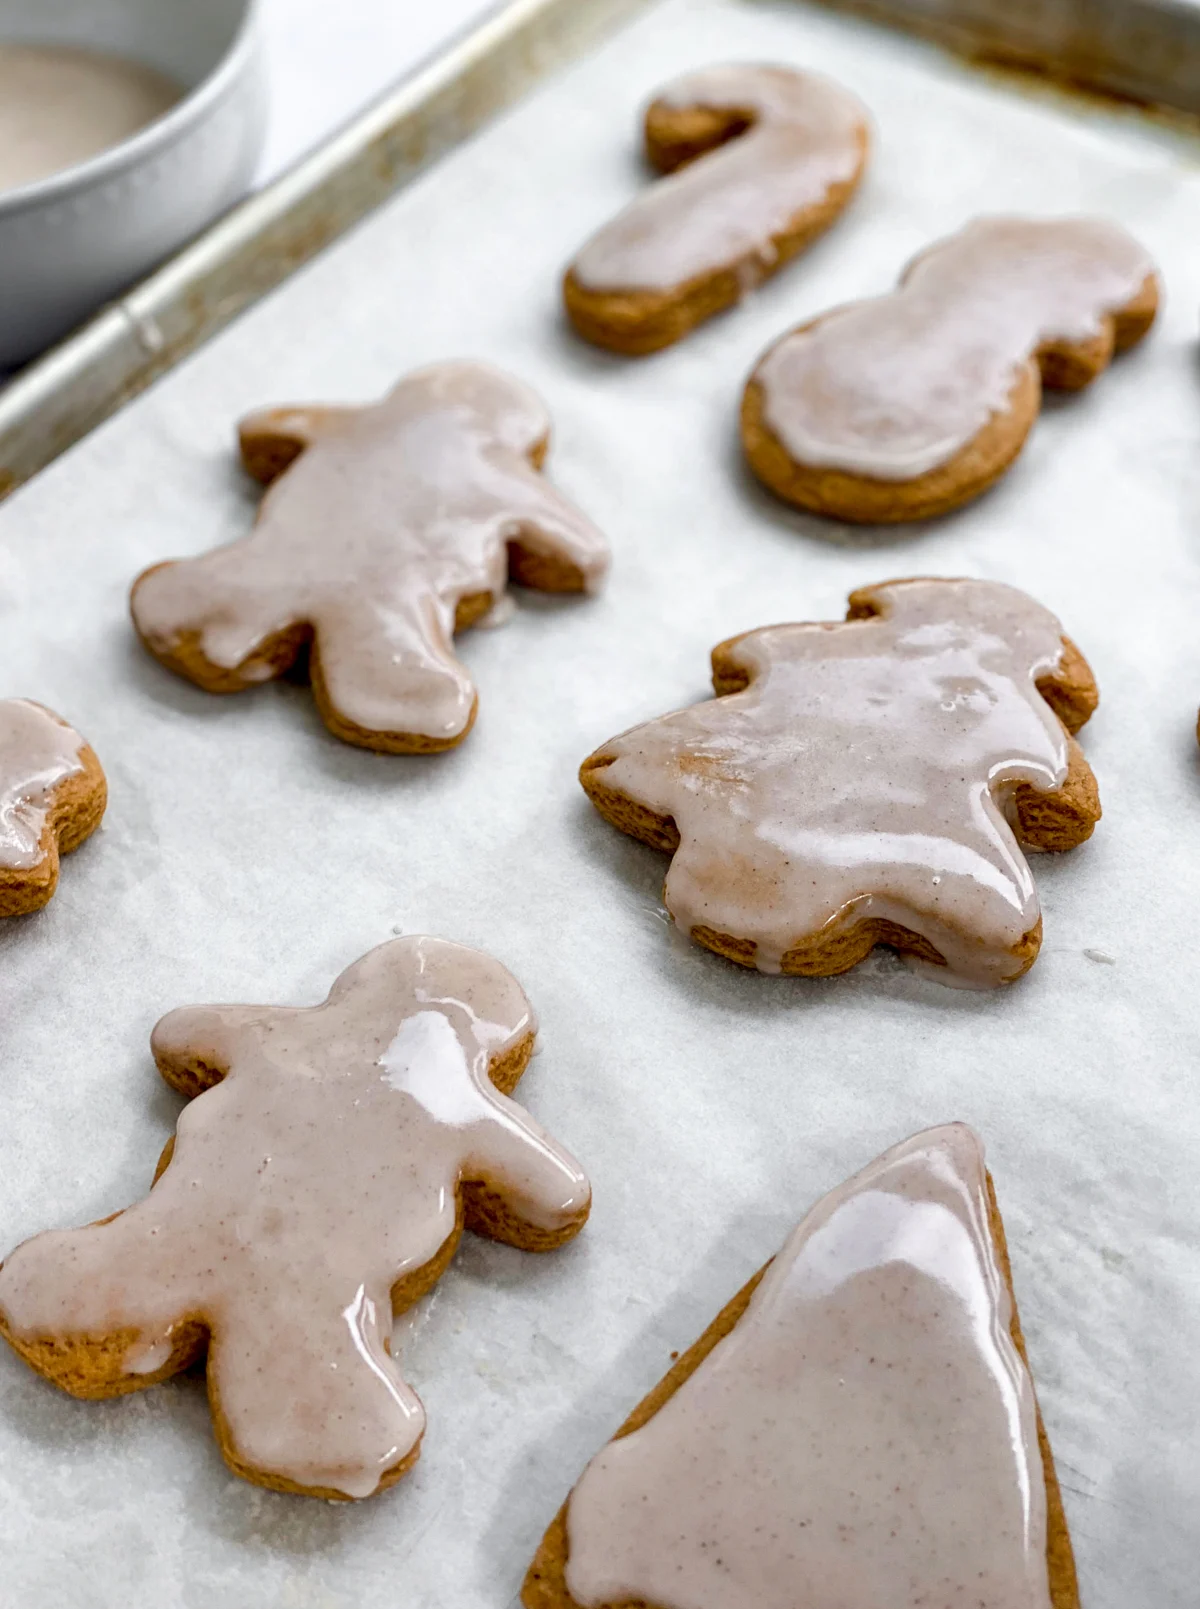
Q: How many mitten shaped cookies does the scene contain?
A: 0